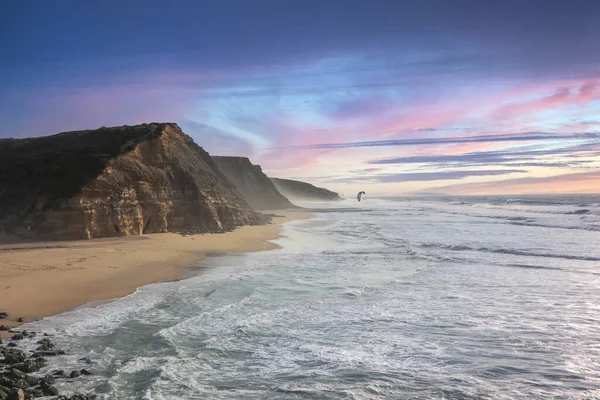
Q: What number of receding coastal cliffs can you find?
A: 3